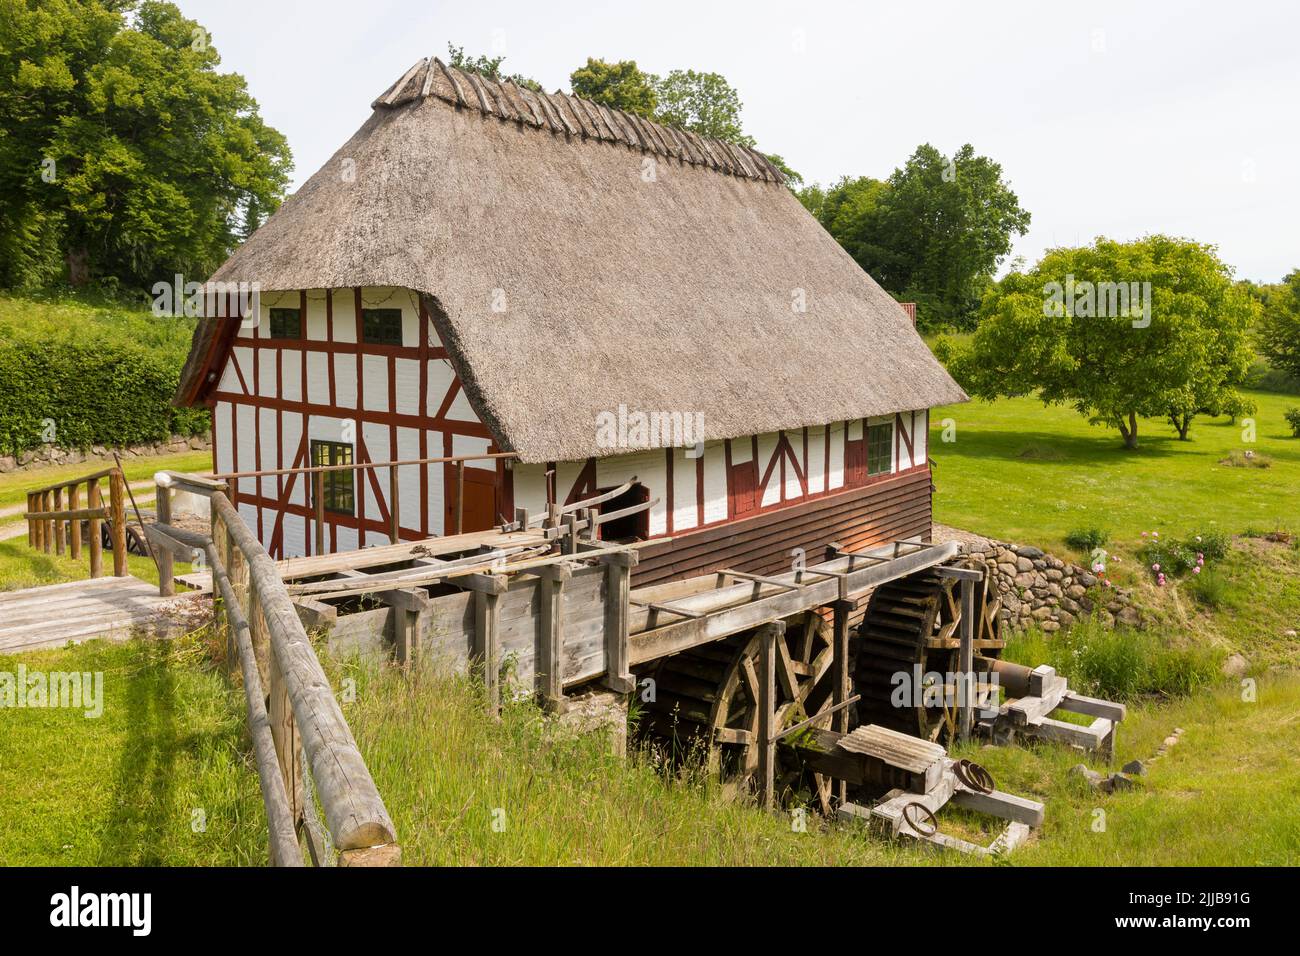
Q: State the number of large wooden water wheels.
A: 2